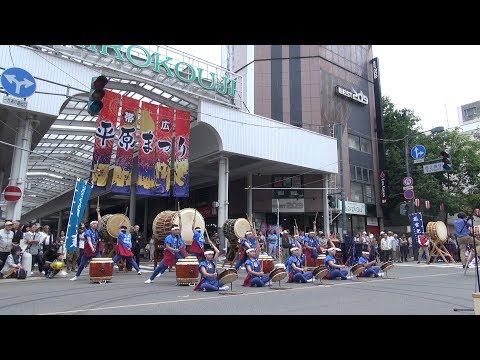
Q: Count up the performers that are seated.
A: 5